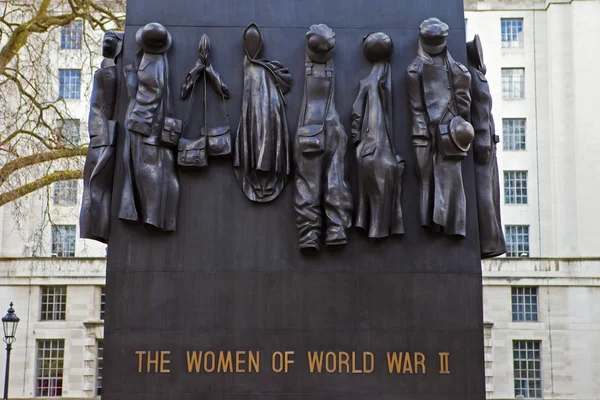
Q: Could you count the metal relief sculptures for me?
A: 8